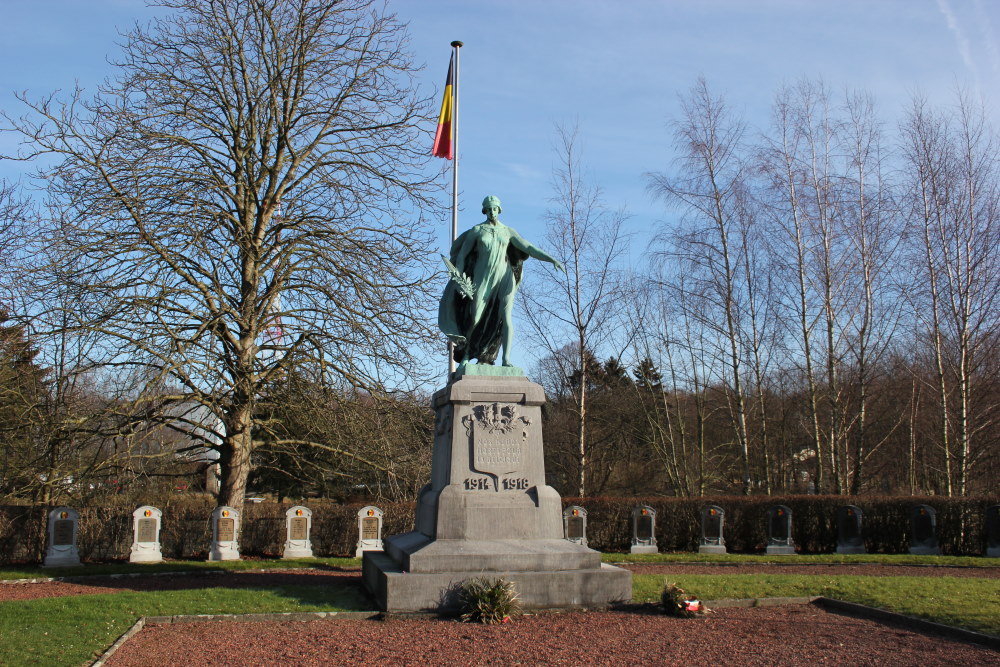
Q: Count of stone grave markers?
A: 12